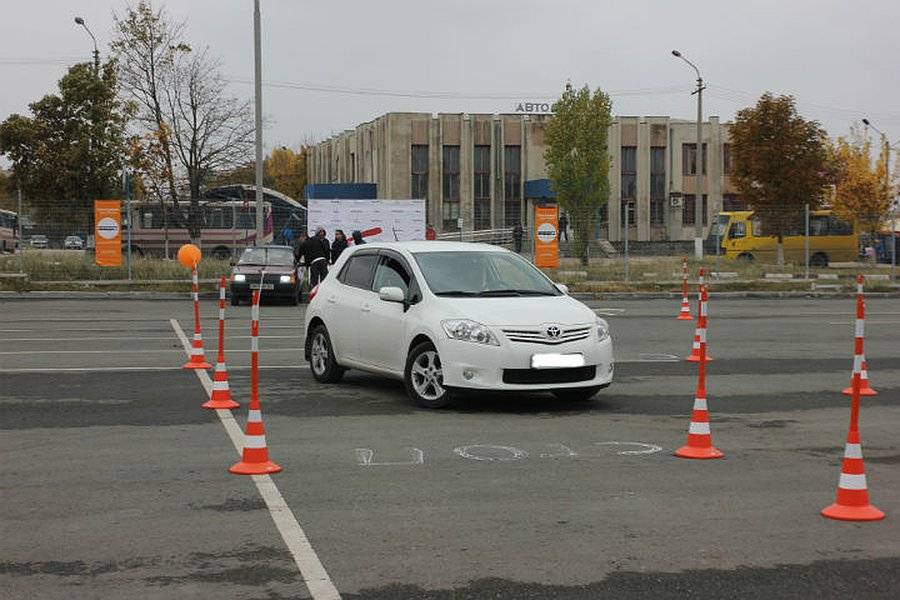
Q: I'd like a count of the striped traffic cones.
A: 8